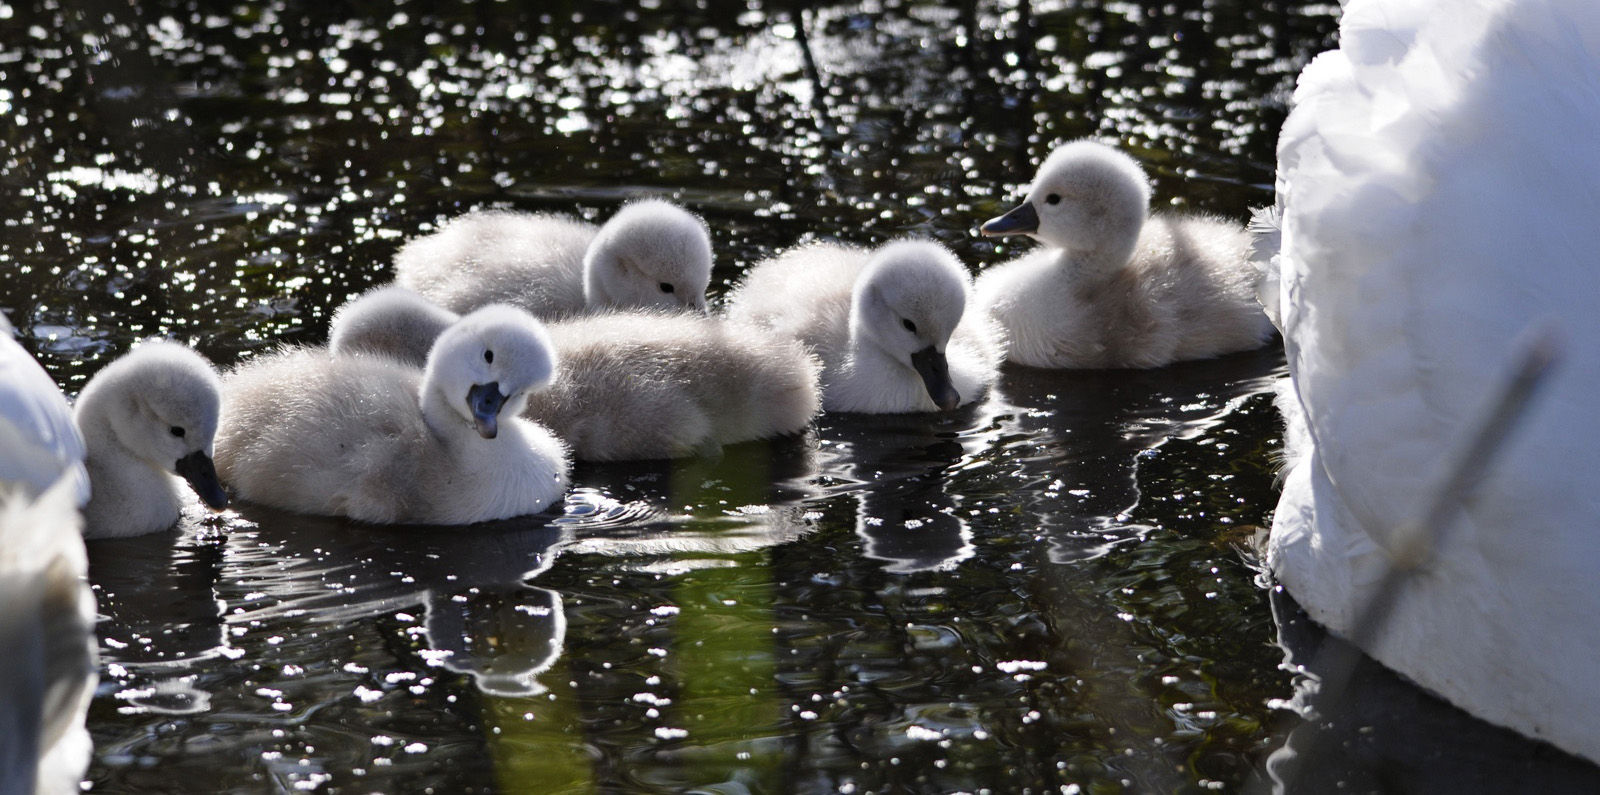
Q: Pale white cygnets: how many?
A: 6